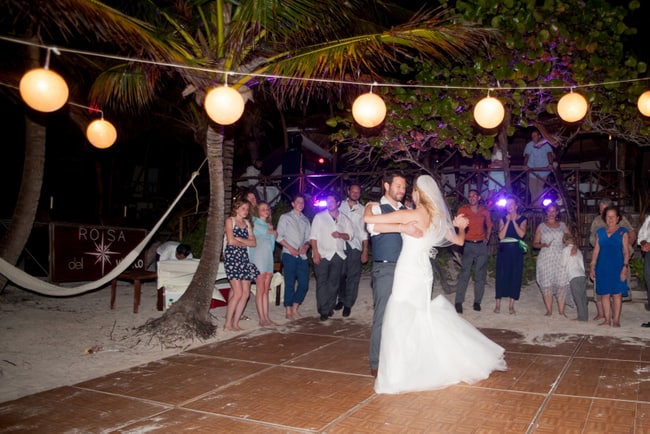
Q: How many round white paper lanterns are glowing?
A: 7